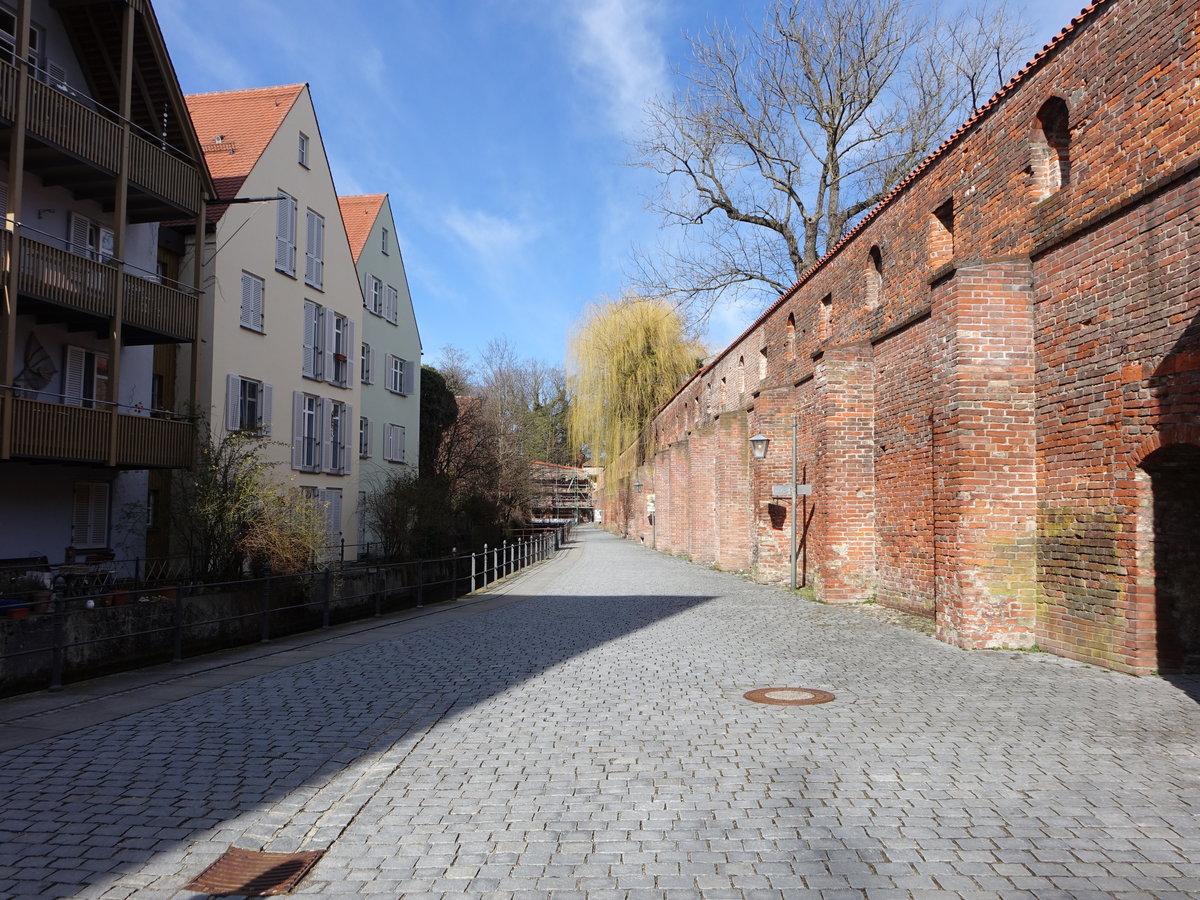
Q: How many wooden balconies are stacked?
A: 3